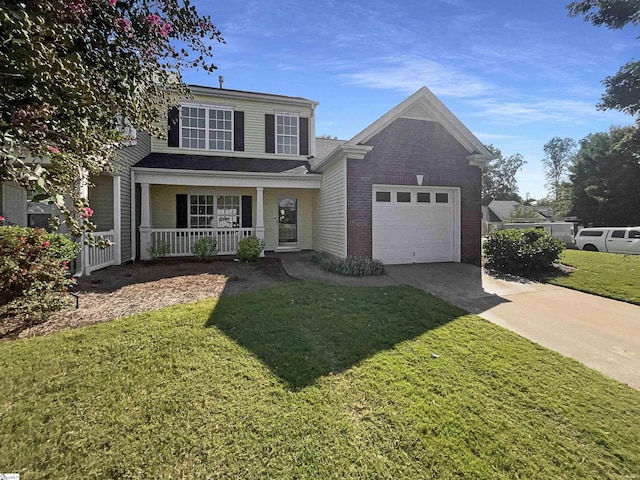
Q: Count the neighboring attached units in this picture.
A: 1